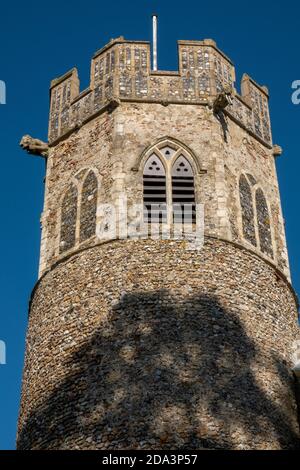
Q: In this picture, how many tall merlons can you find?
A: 4